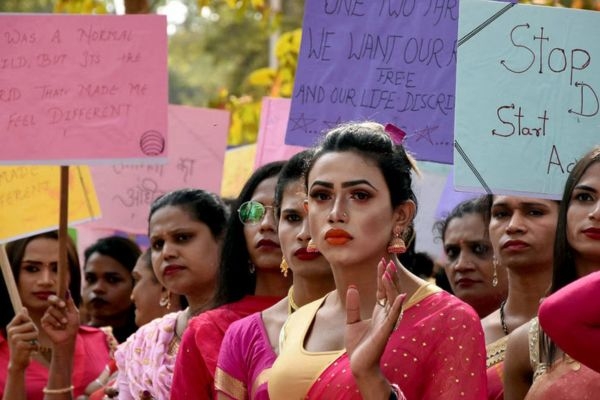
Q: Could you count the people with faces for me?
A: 10